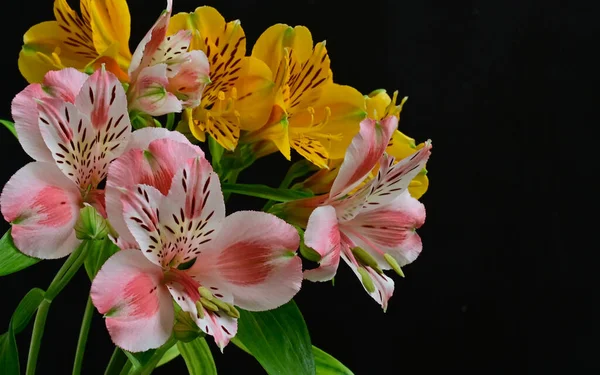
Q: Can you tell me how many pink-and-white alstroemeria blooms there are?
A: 4